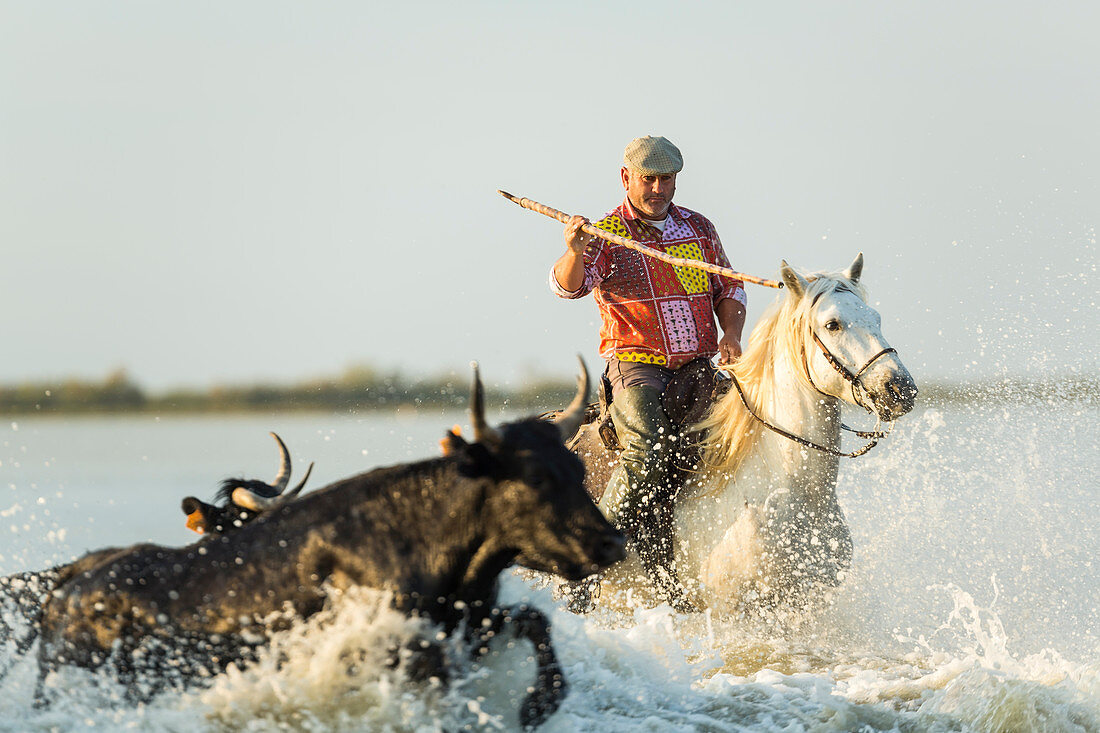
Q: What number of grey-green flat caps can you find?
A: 1